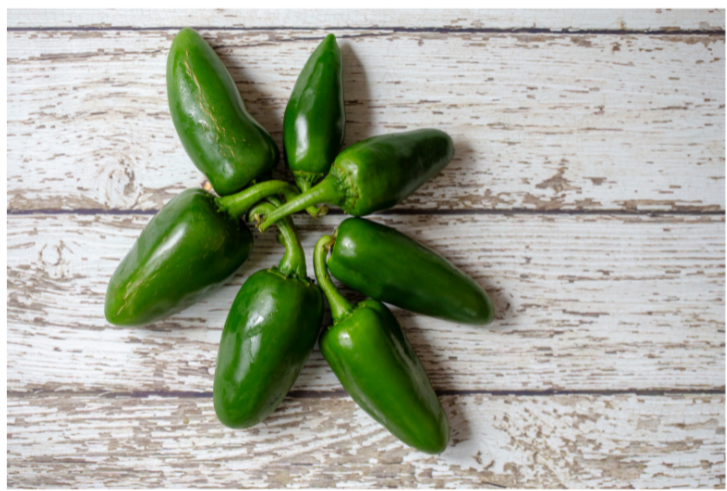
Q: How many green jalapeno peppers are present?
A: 7